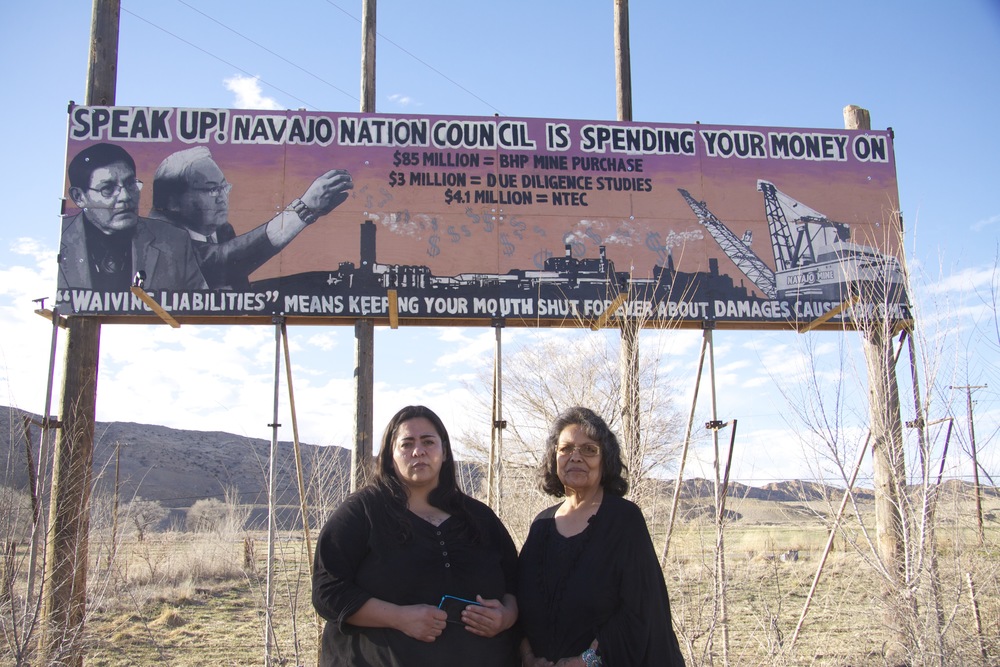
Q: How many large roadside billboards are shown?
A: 1